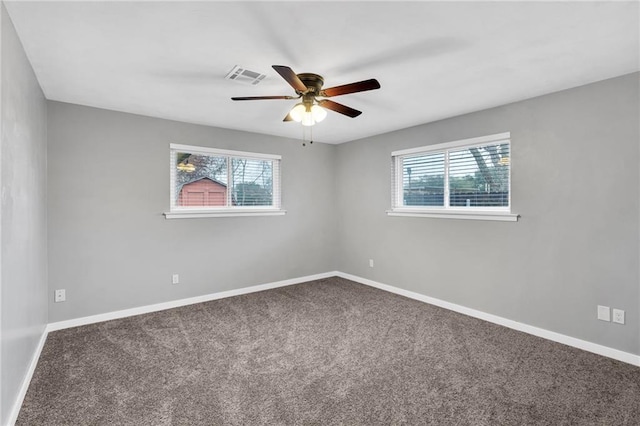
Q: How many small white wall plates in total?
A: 5